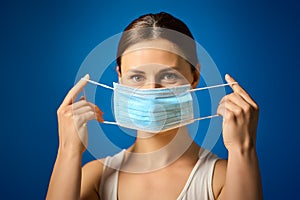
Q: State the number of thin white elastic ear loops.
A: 2